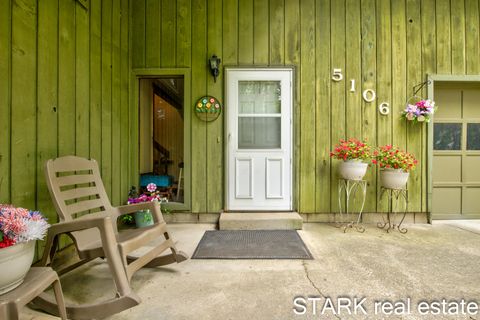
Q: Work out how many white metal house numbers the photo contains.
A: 4